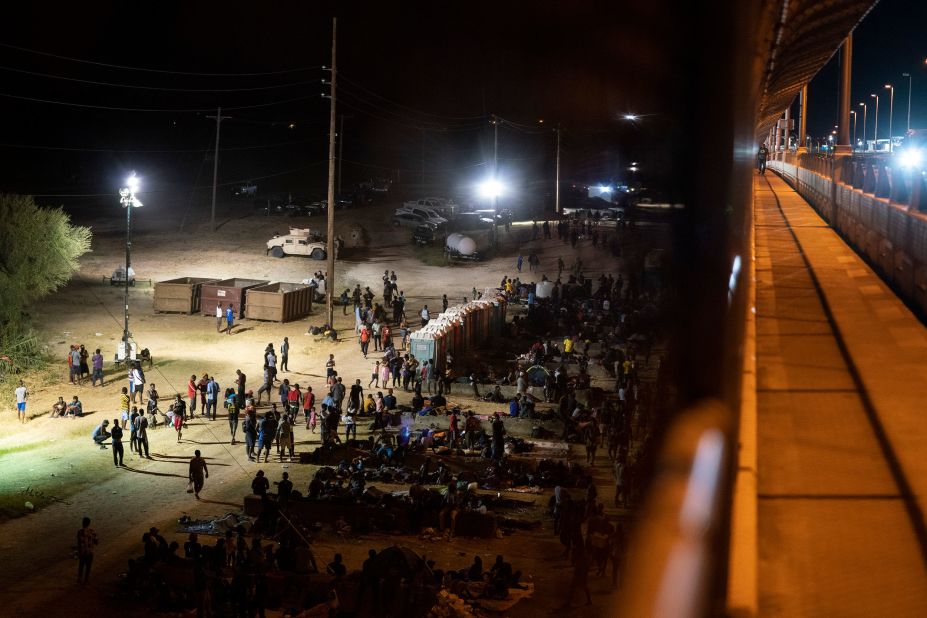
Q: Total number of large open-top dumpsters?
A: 3